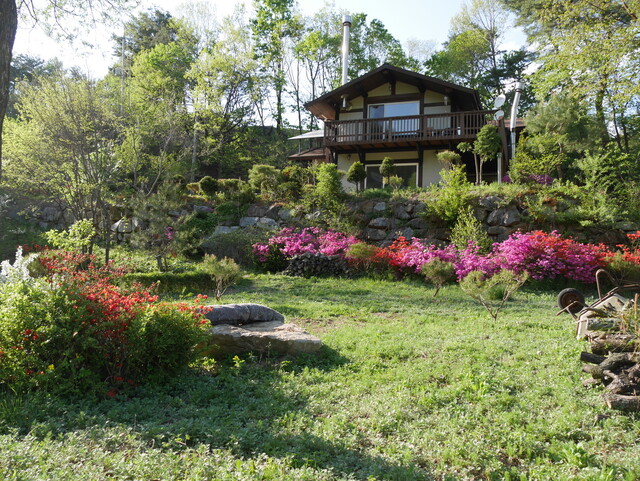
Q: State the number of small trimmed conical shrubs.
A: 2